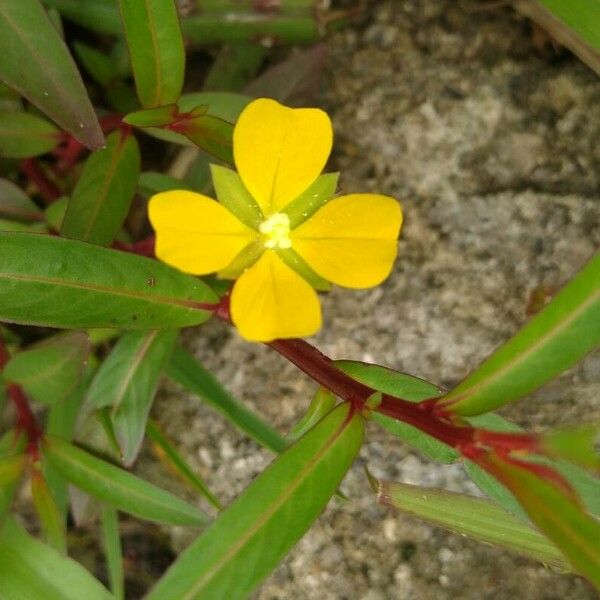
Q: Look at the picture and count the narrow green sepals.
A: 4